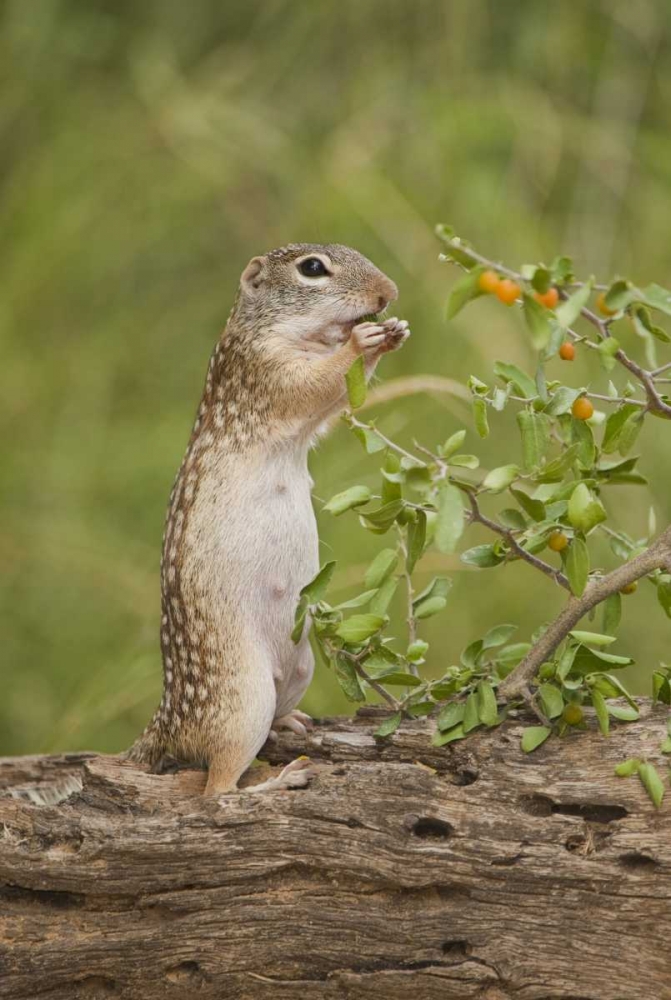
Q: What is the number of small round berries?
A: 9